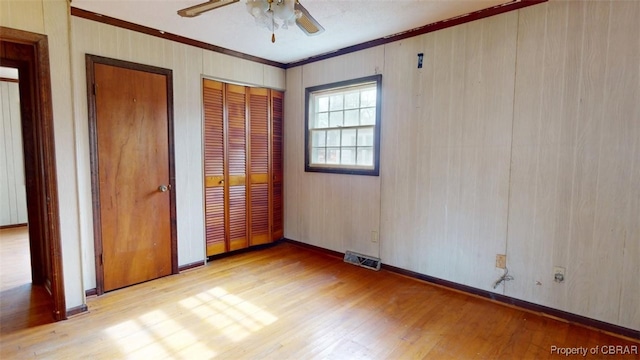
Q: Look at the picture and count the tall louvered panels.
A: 4